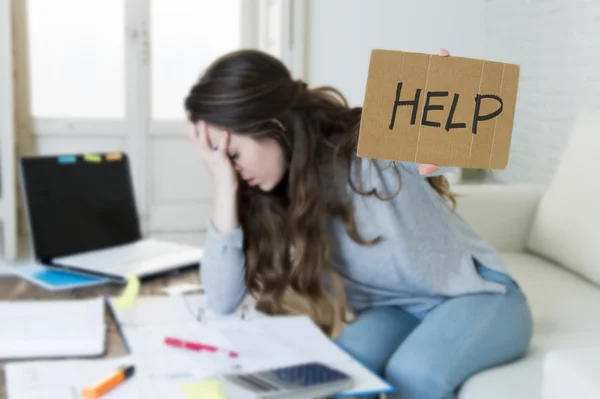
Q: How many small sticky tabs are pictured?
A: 3